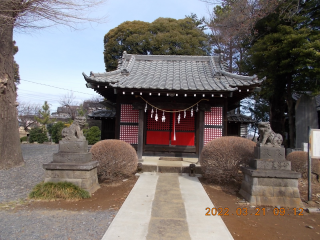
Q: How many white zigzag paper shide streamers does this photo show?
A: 8